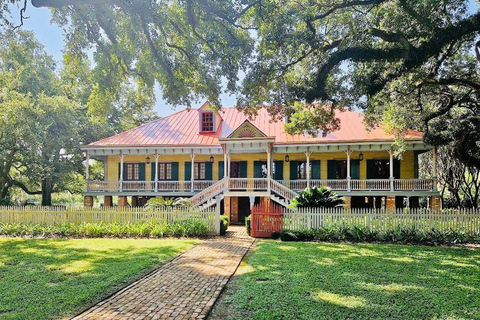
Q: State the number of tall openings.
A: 8